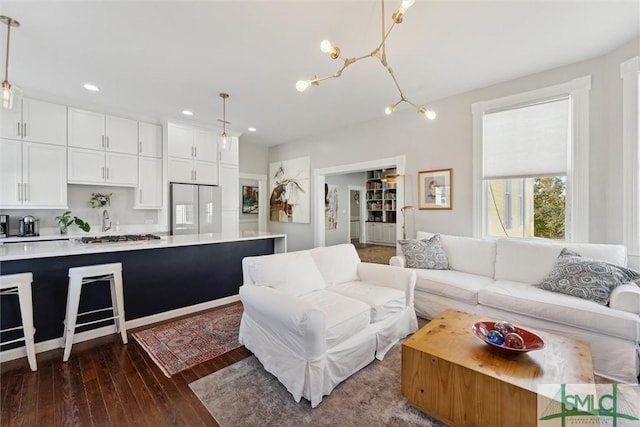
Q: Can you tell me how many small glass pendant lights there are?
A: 2